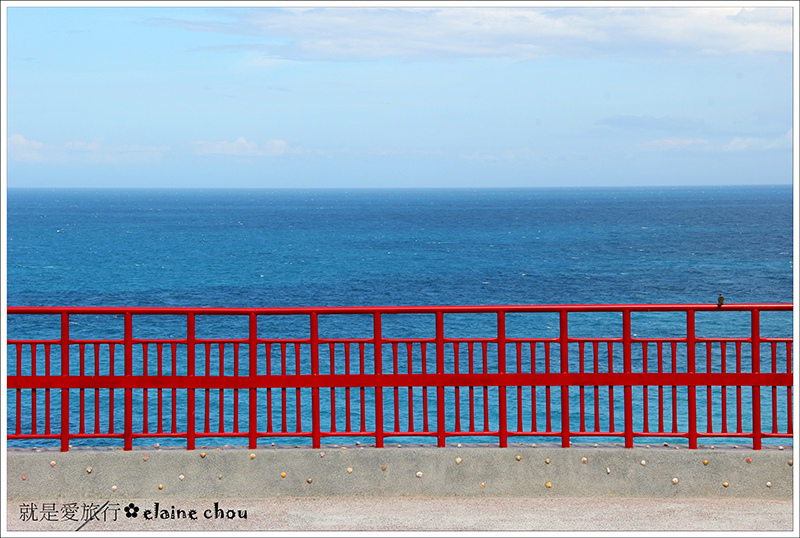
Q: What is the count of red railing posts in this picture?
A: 12